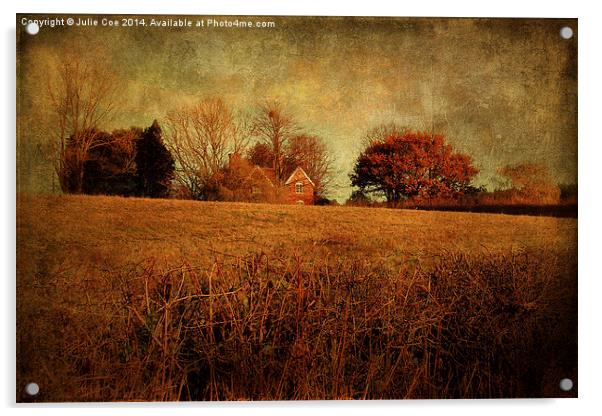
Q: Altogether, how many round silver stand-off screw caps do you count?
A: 4